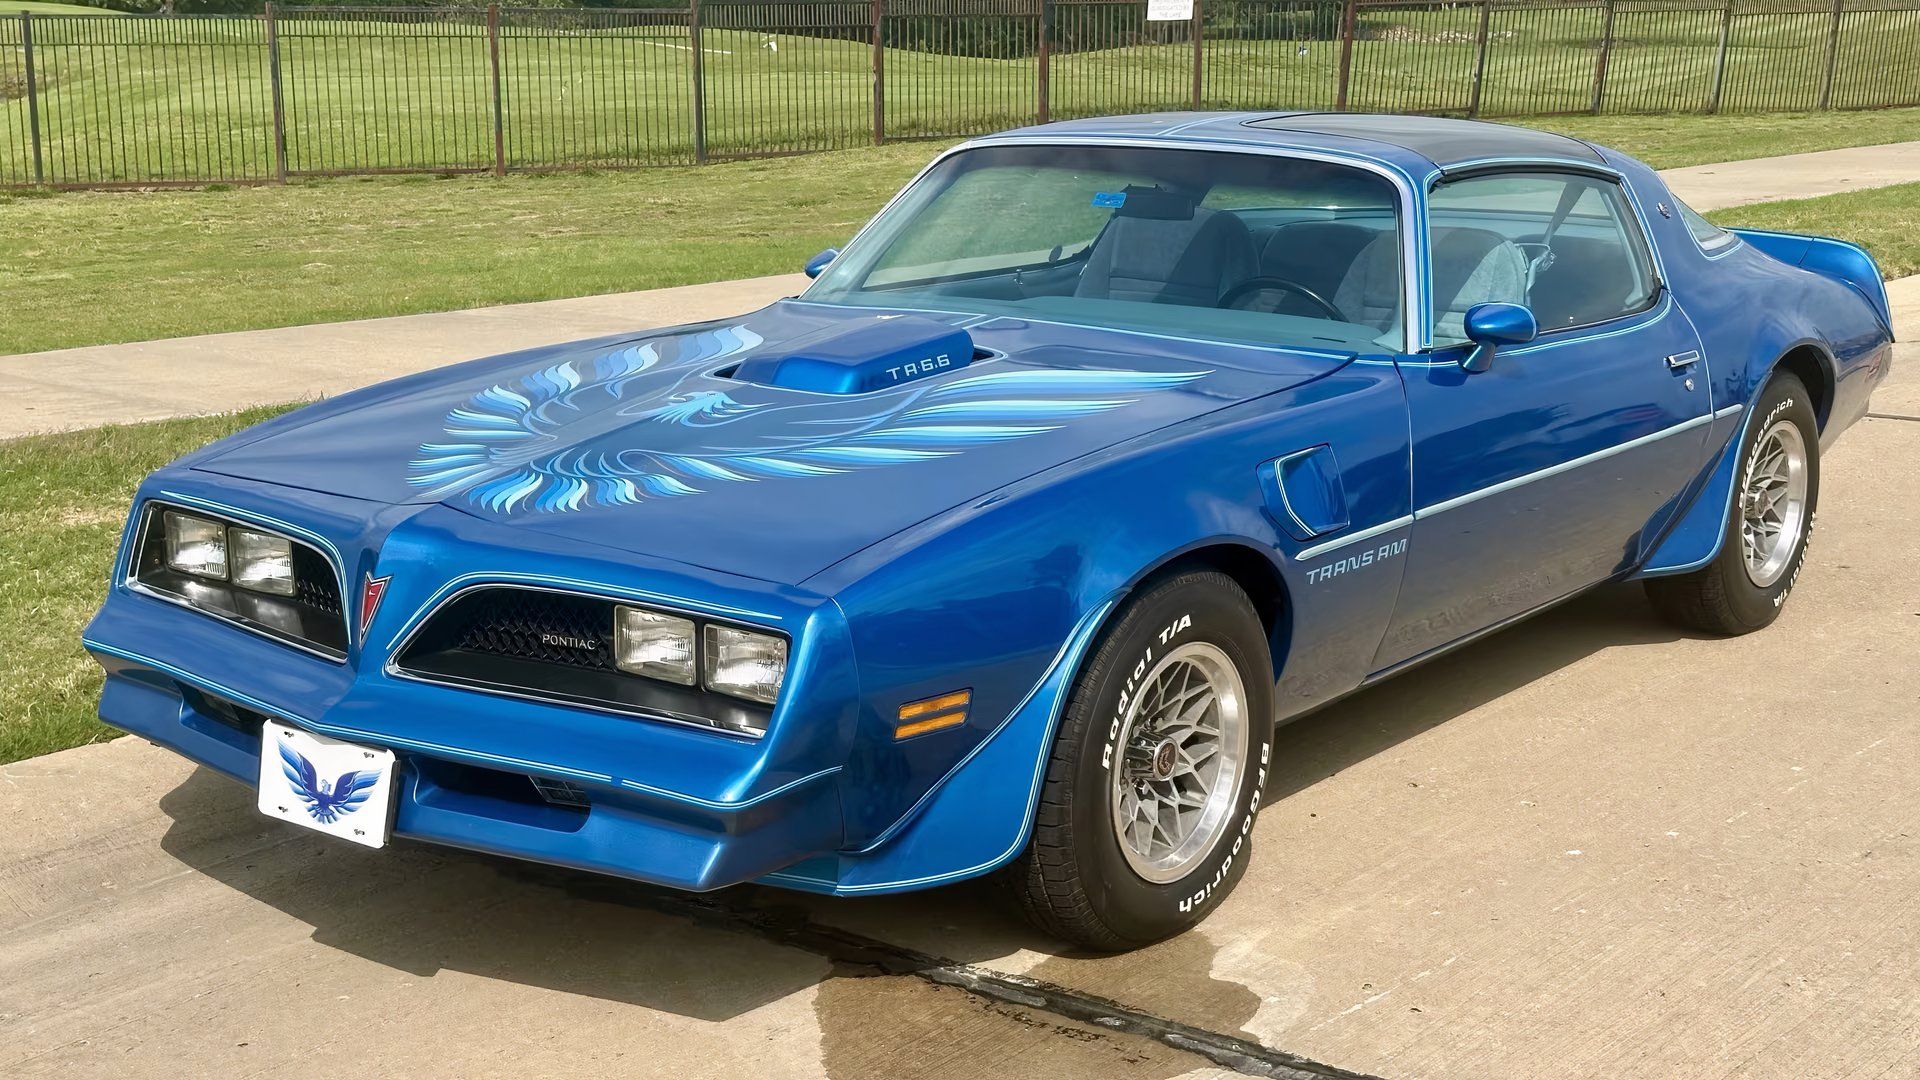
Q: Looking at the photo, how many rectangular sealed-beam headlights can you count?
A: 4